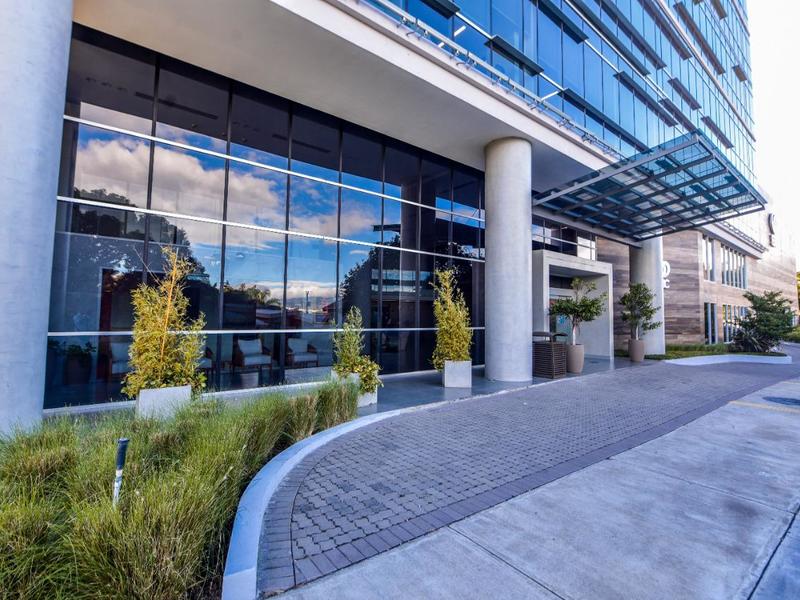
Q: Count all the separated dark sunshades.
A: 15